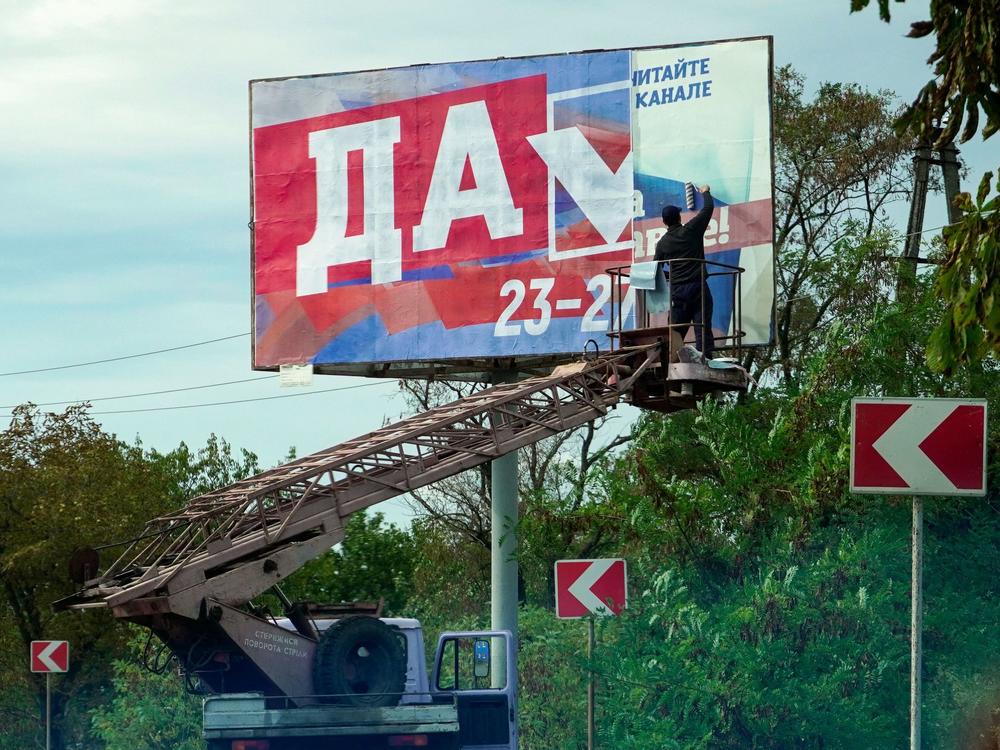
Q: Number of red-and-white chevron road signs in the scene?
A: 3